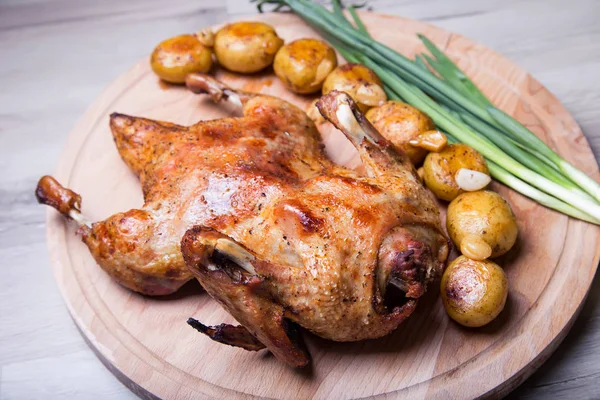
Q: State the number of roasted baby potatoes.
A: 8